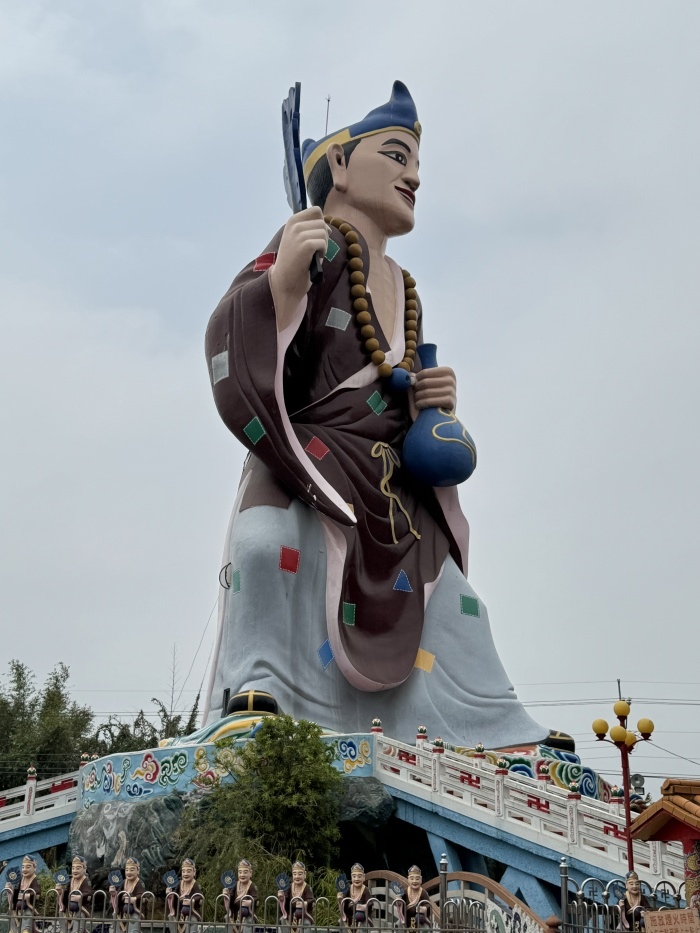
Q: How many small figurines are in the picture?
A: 9